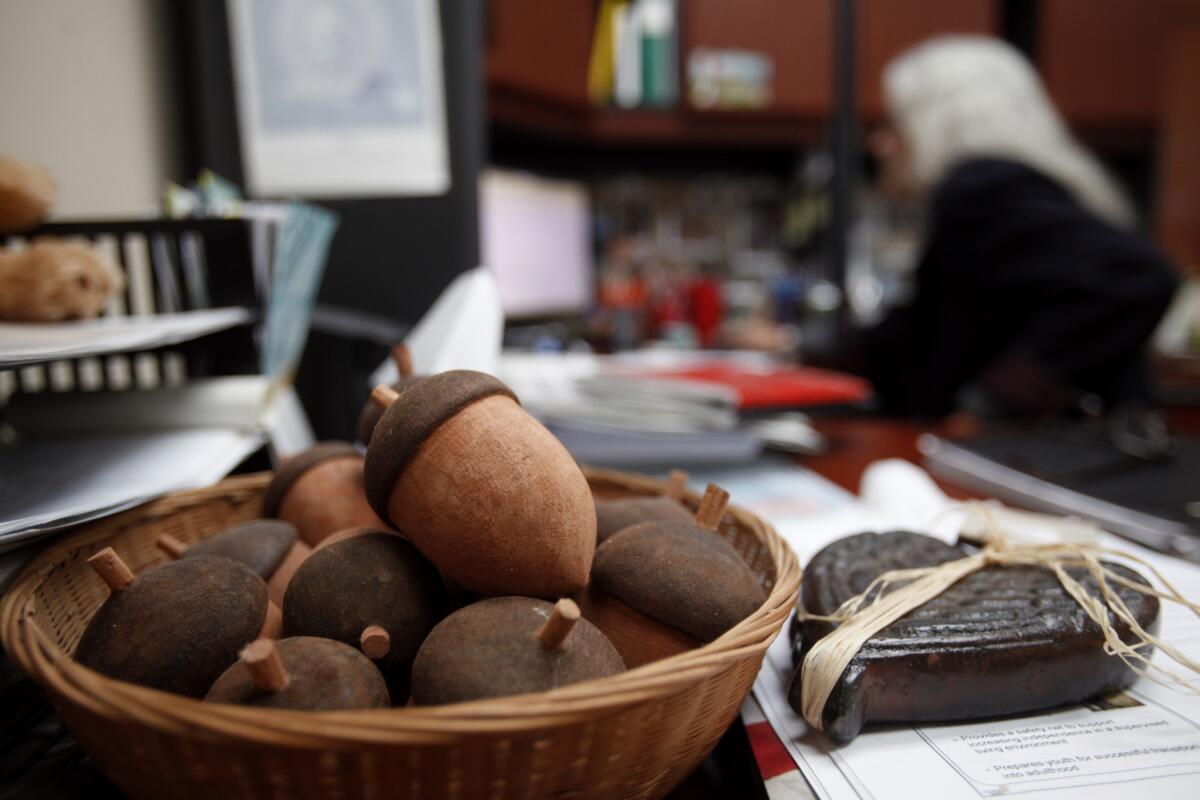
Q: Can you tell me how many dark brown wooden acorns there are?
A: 10